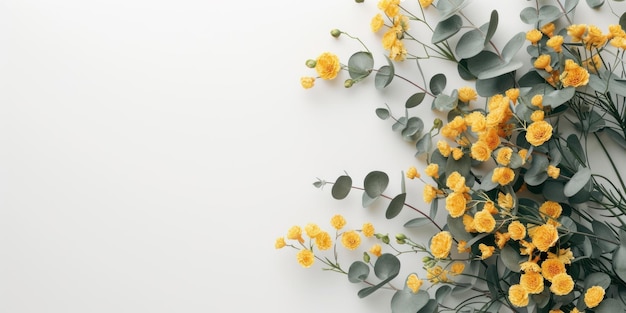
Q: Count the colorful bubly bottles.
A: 0